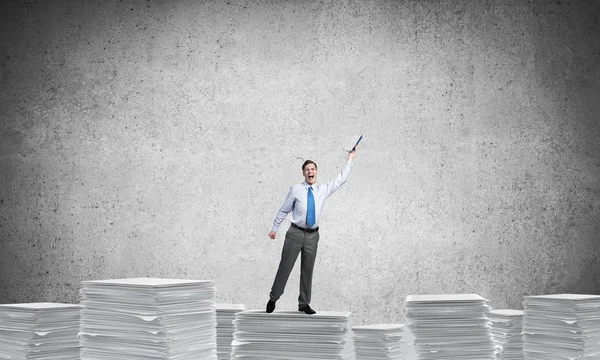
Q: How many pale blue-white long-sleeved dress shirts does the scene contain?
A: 1